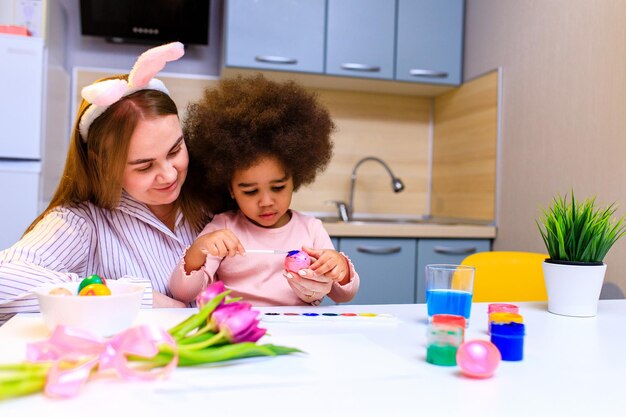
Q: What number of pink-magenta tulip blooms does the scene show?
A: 3